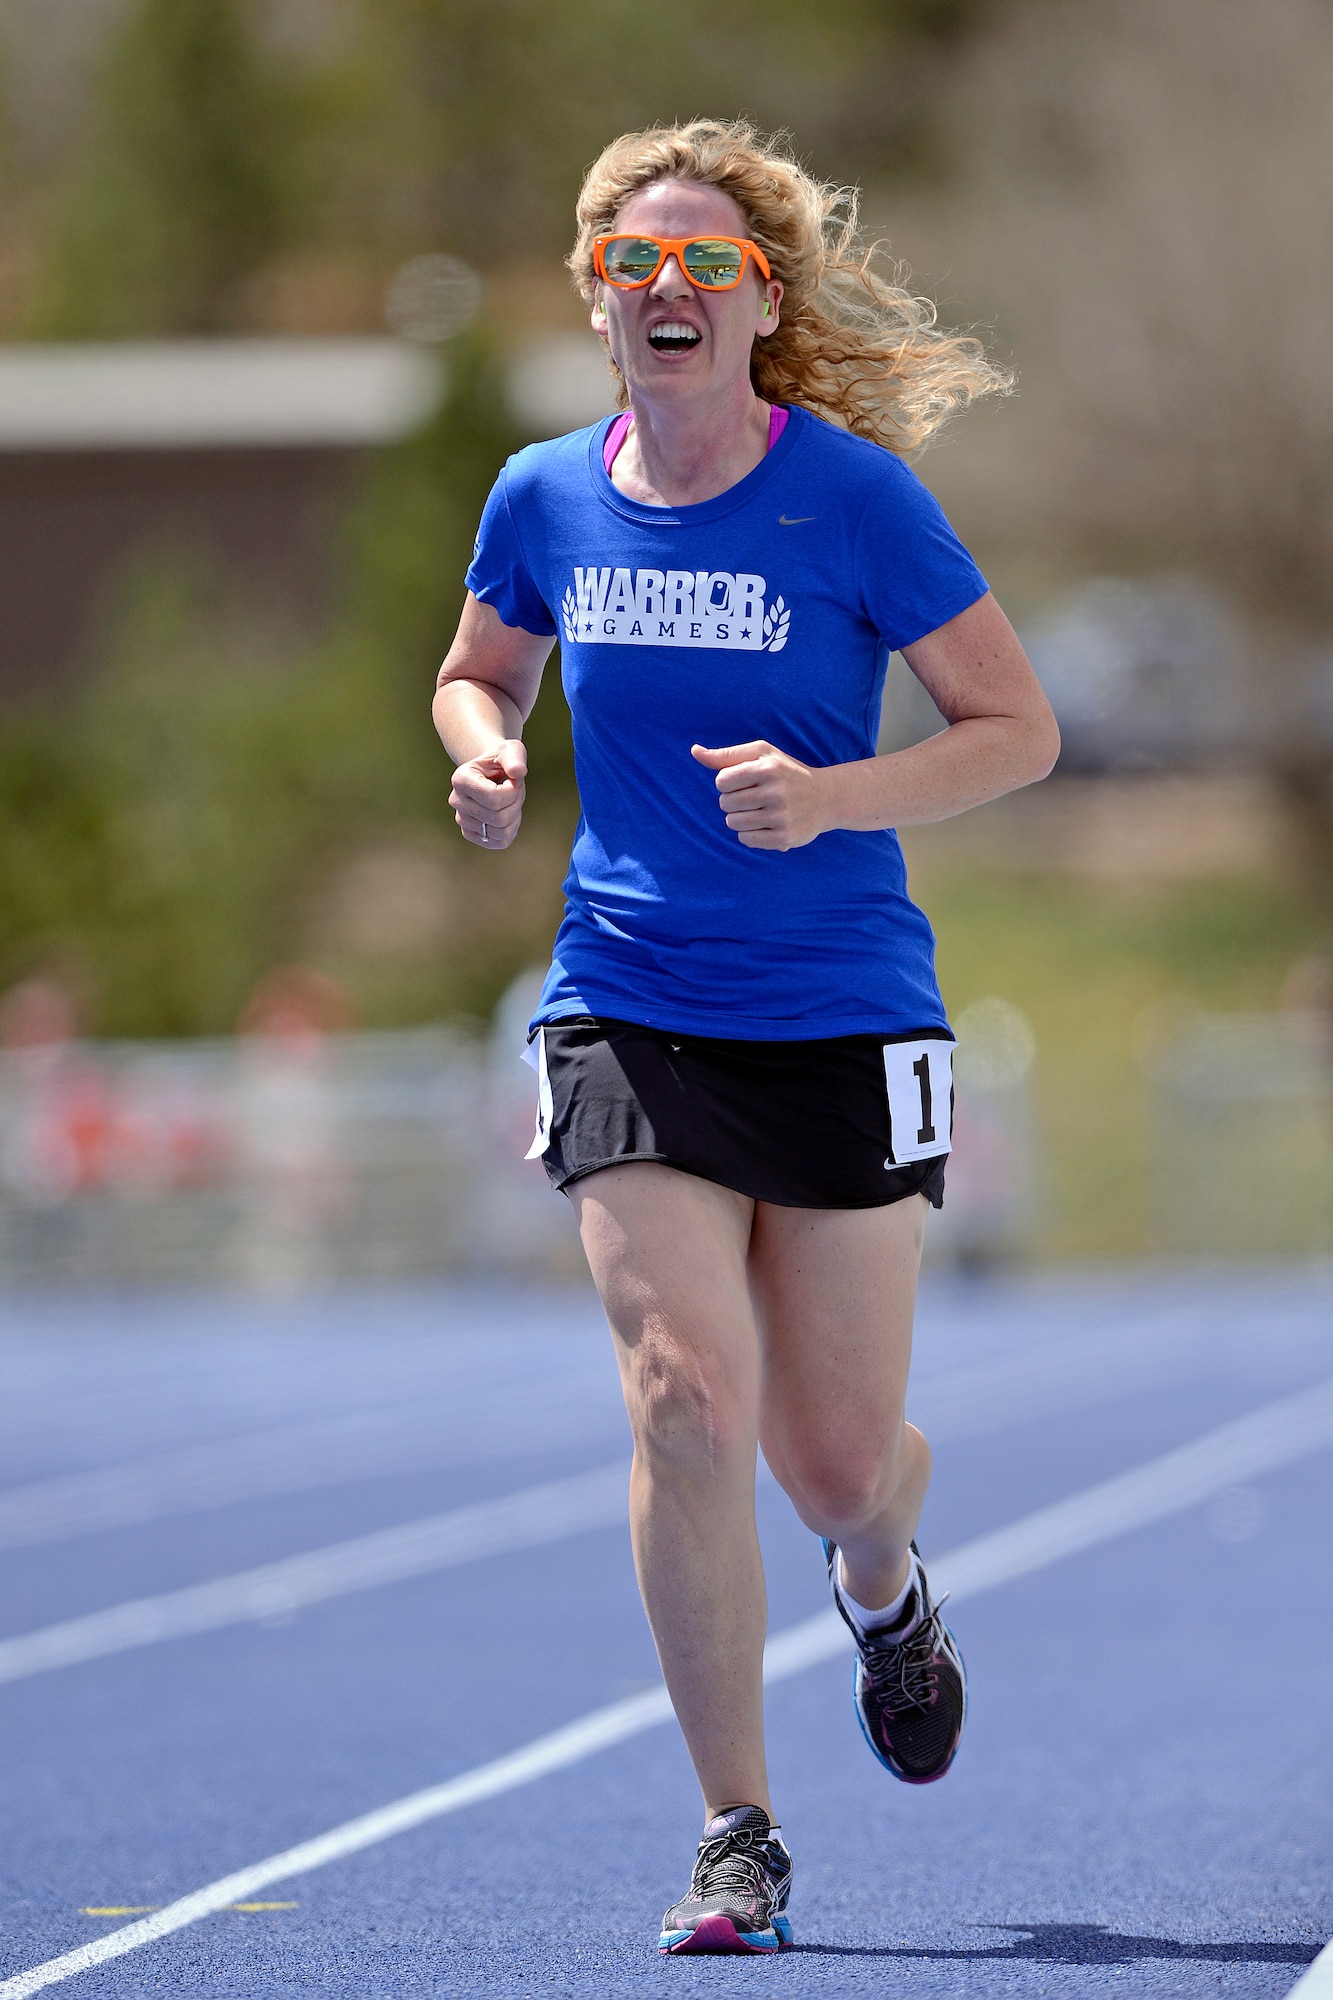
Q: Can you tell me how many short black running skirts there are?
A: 1